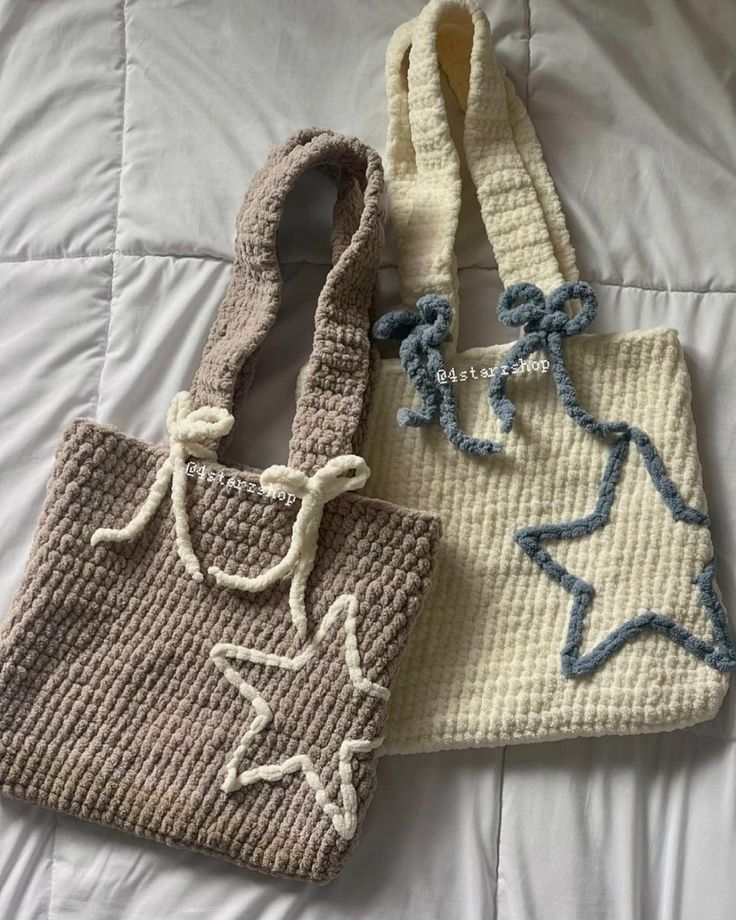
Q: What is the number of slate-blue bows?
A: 2